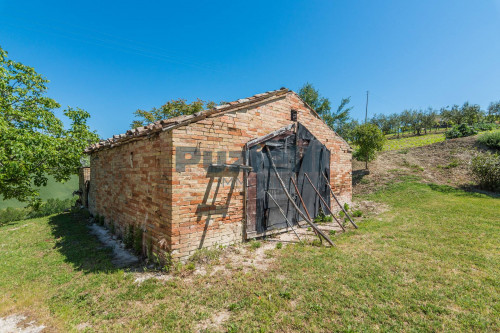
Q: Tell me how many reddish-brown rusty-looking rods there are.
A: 2